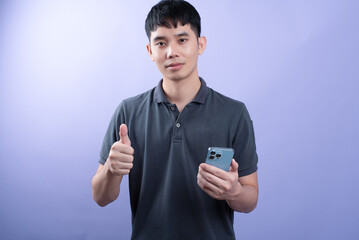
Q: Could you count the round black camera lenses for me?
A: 3